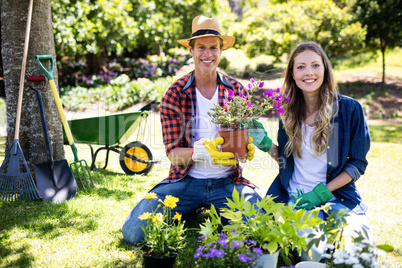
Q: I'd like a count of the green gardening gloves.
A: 2